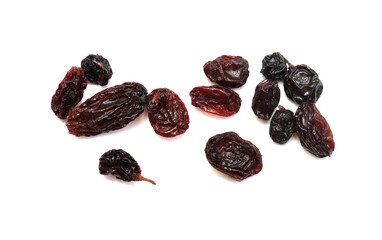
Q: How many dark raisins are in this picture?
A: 13